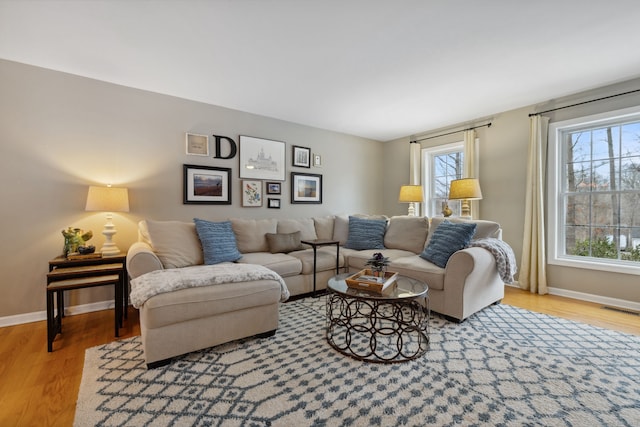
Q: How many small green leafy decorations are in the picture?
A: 2